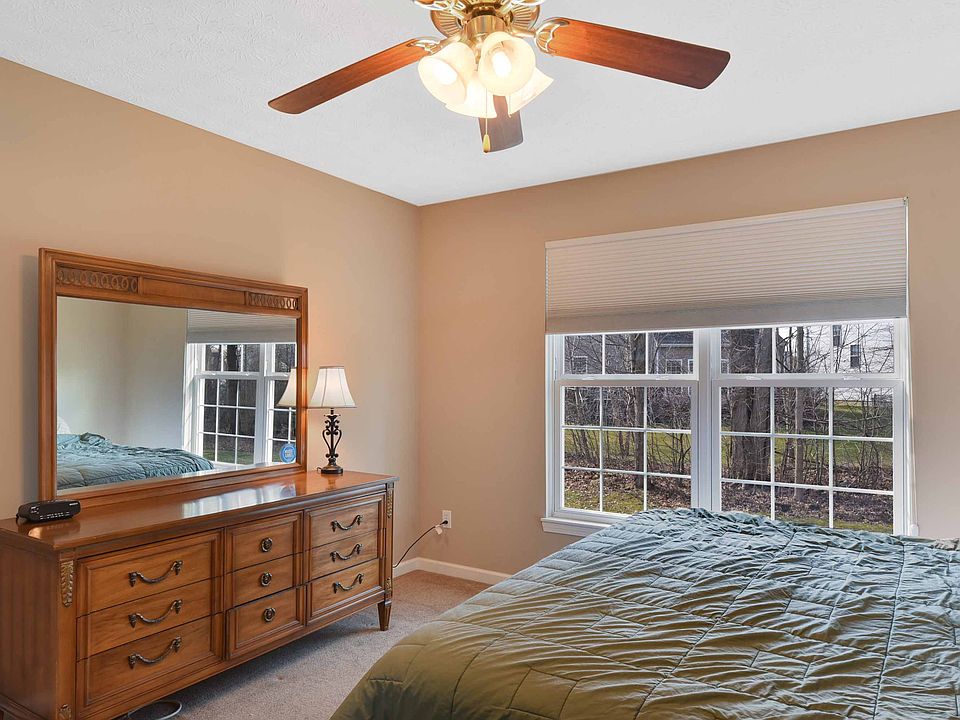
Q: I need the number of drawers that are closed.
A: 9